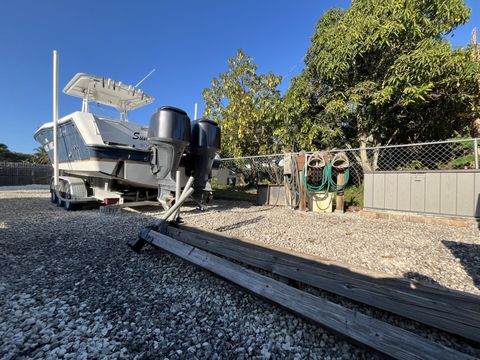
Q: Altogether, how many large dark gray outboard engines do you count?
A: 2